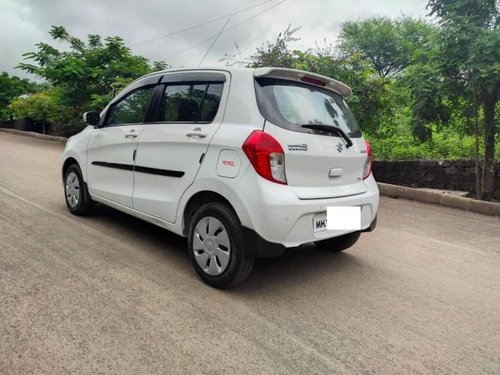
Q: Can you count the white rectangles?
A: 1